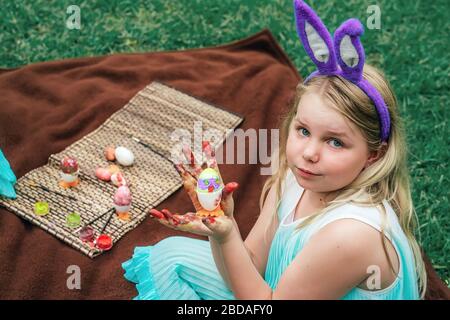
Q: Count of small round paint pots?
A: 4